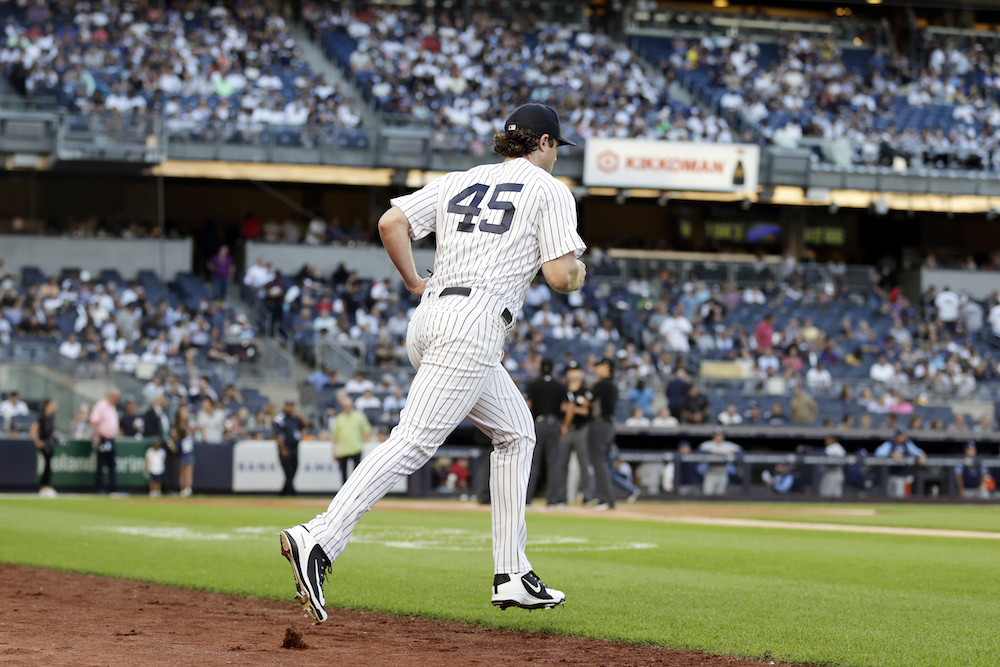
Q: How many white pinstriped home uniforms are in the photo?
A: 1